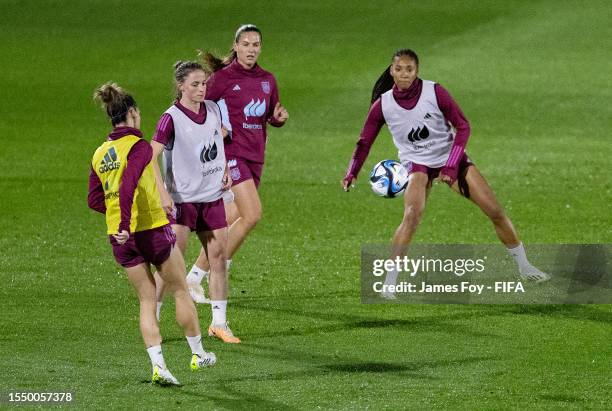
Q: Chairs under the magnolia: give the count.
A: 0